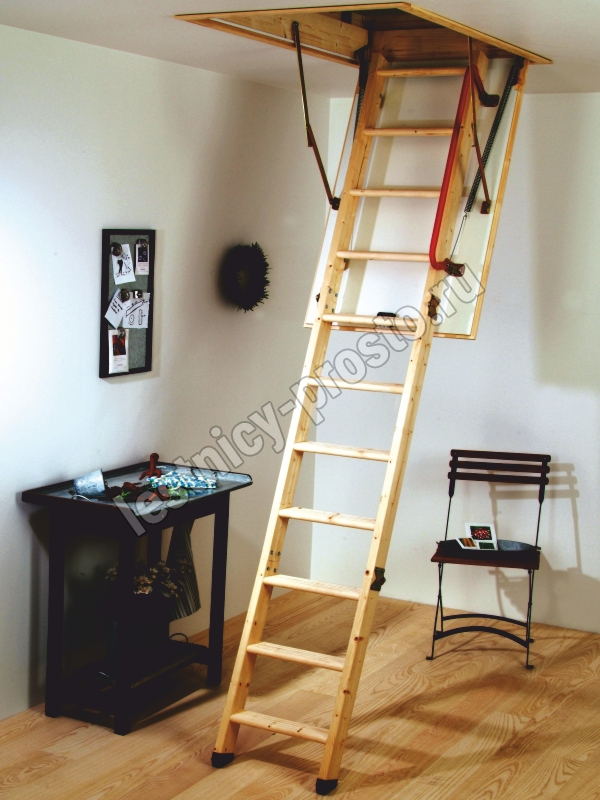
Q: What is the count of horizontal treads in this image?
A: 11